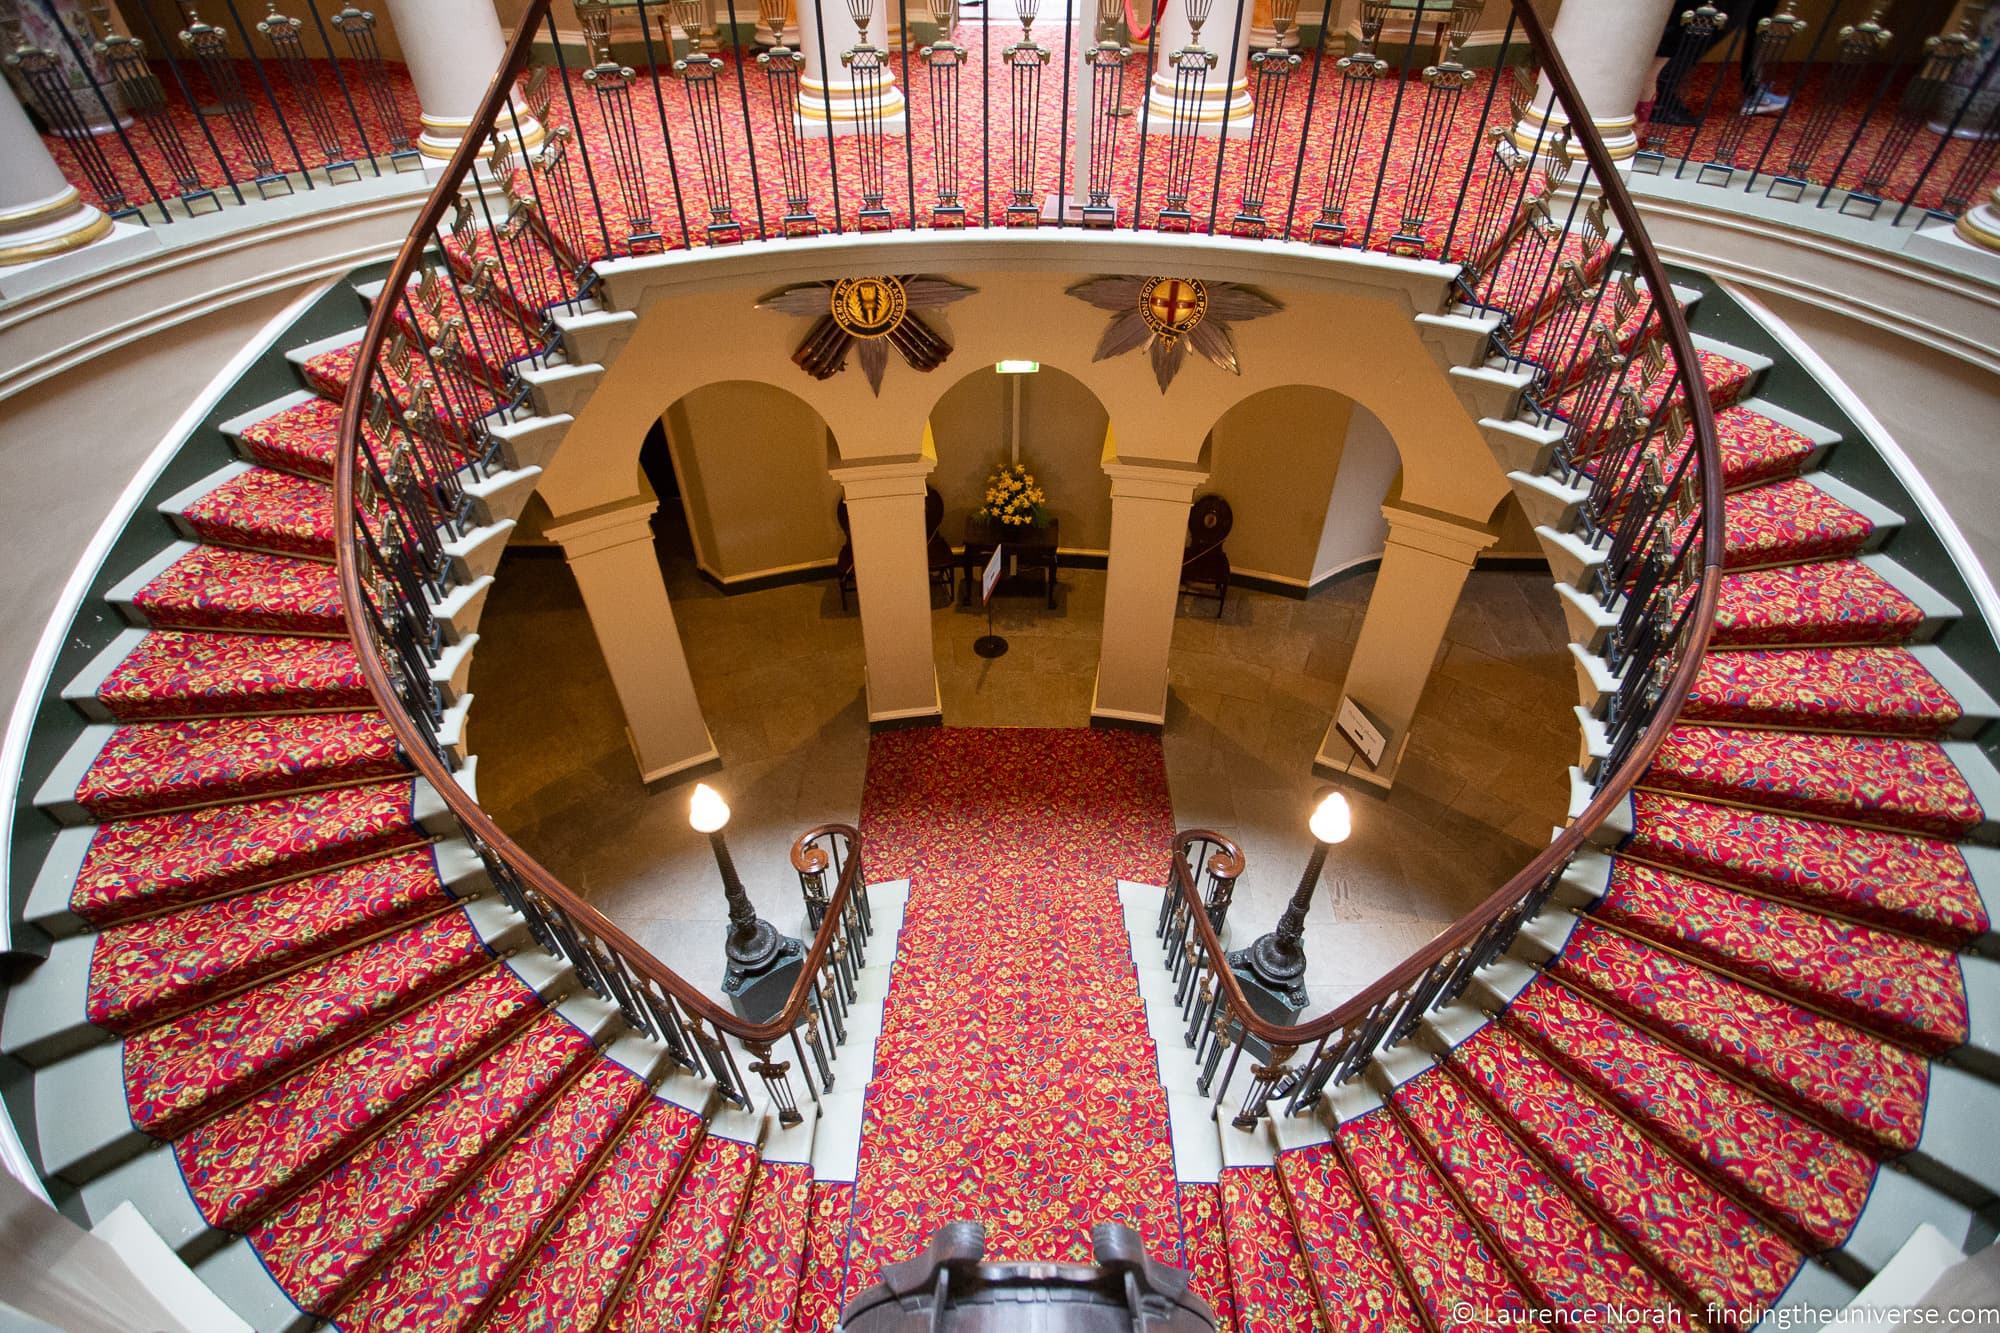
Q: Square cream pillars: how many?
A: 4